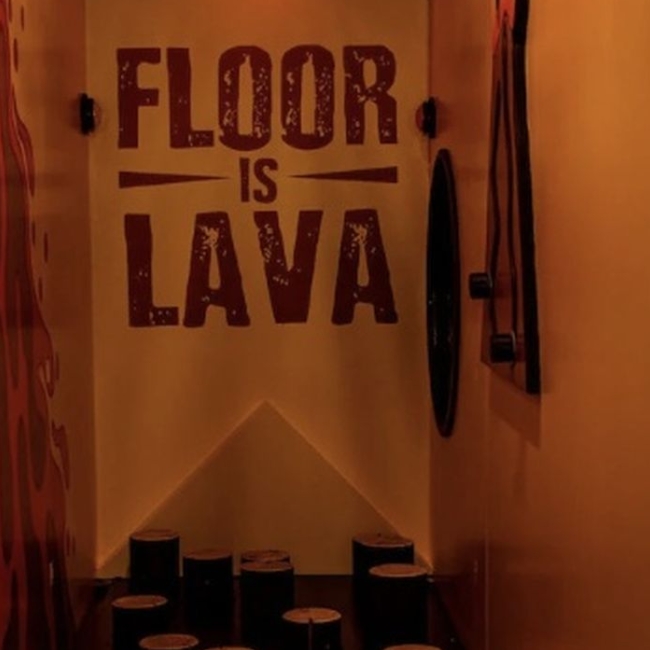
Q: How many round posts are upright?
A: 11